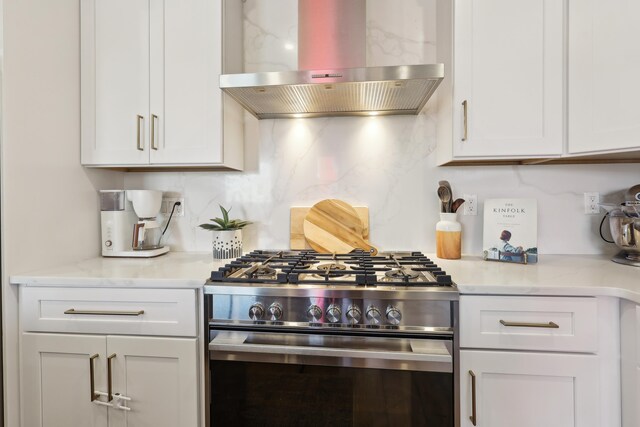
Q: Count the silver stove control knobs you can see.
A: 7